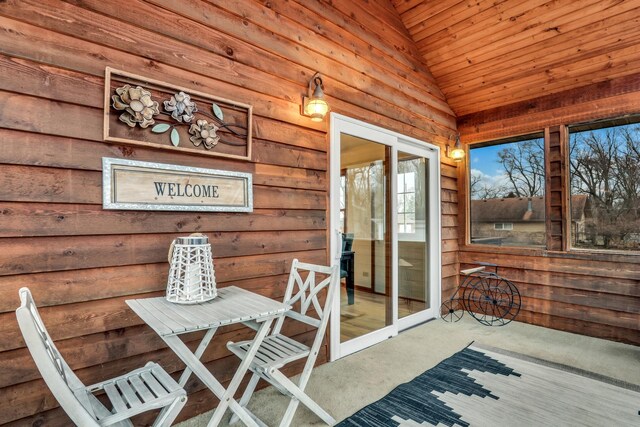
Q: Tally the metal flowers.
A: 3